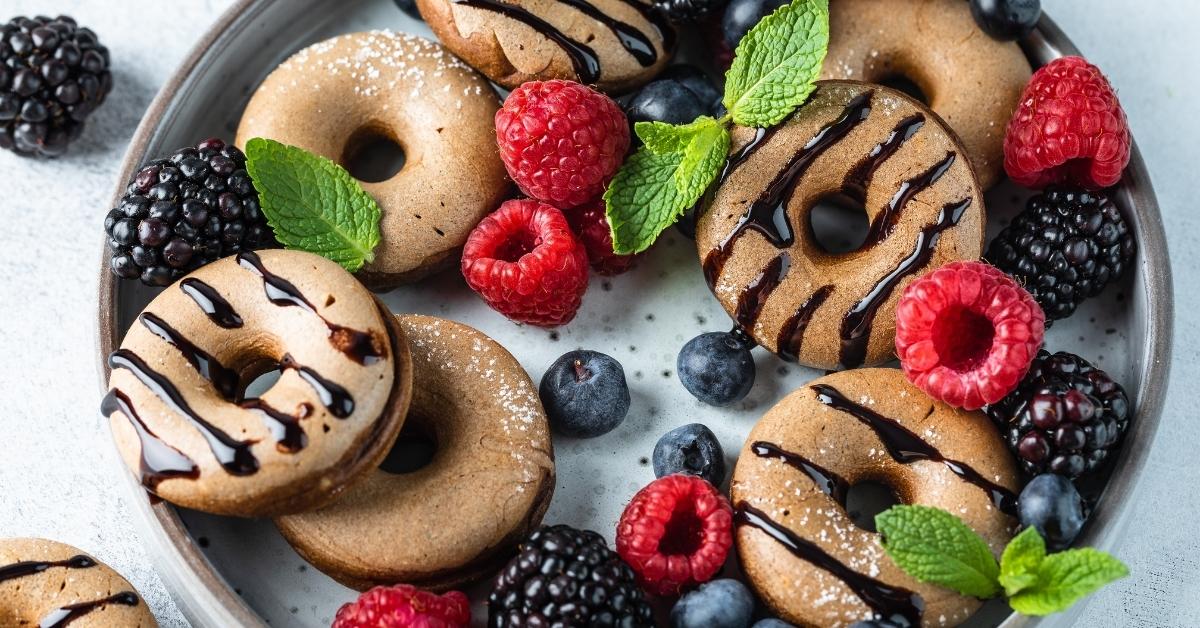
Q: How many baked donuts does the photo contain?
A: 8